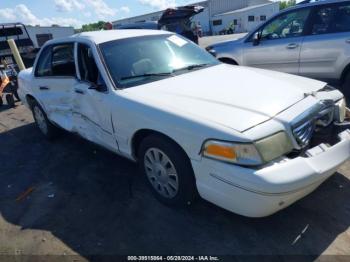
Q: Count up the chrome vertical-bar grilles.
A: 1